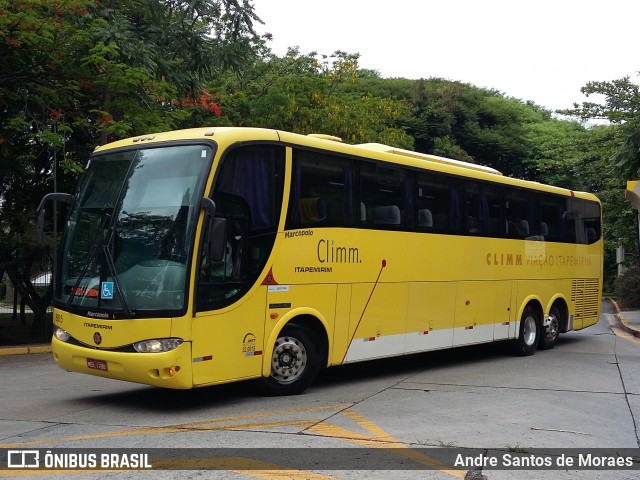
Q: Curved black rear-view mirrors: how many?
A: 2